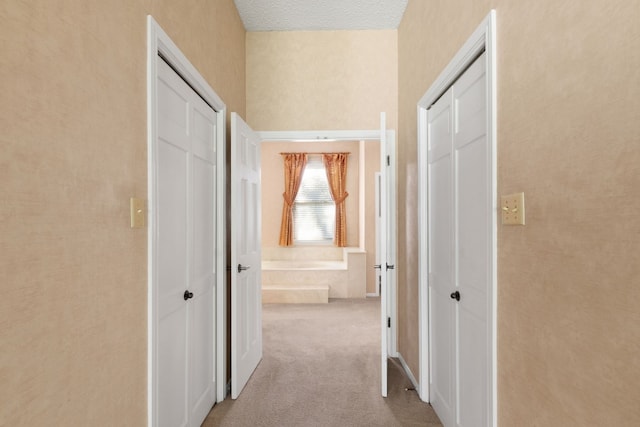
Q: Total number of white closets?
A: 2